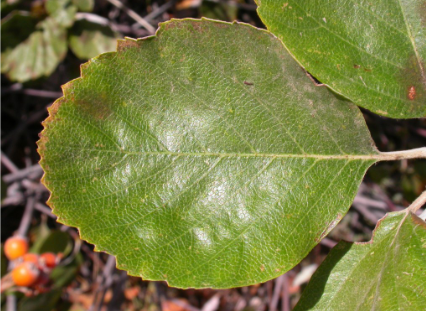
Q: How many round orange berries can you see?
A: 4